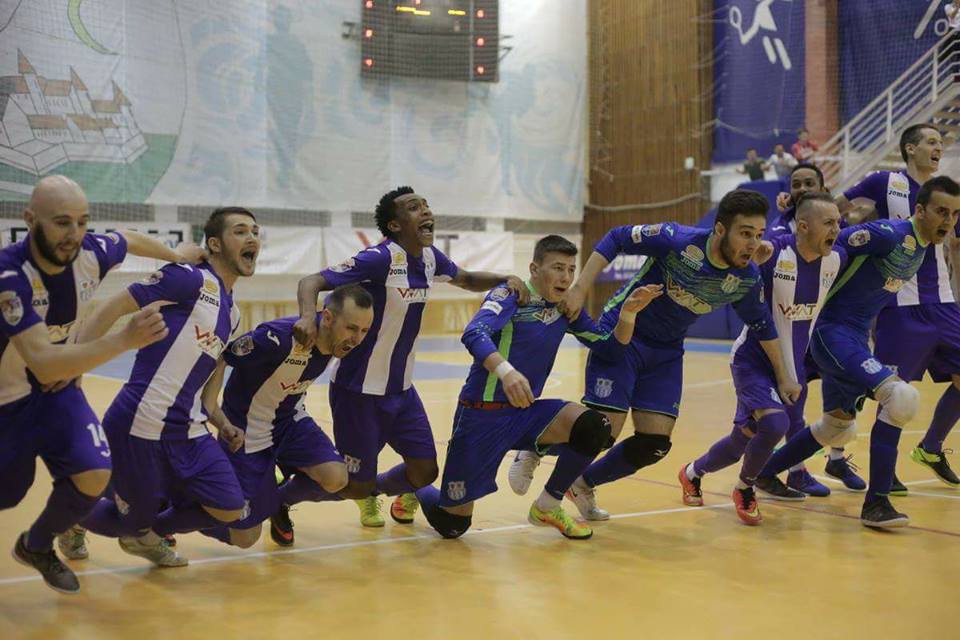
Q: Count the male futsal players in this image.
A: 10